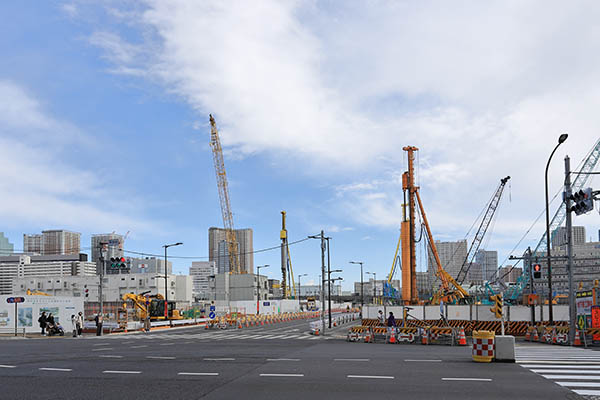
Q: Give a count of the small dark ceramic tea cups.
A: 0